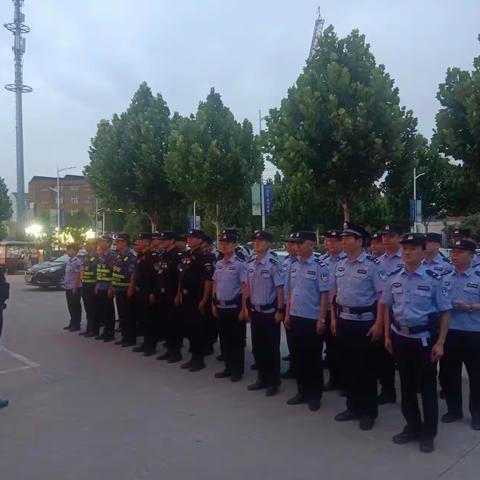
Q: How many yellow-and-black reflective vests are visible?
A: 3